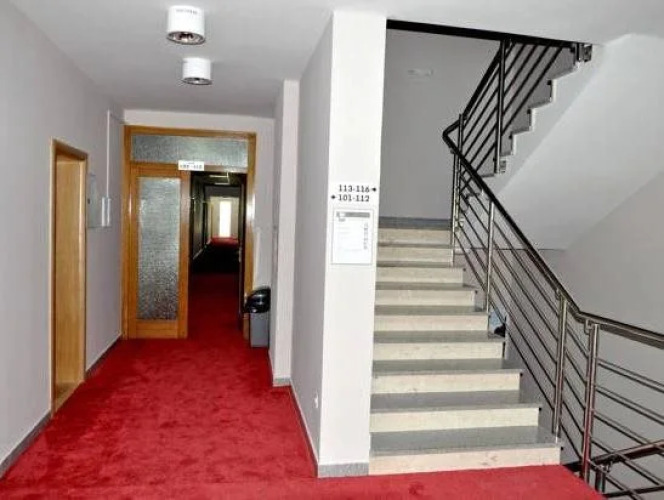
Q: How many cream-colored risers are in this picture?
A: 9